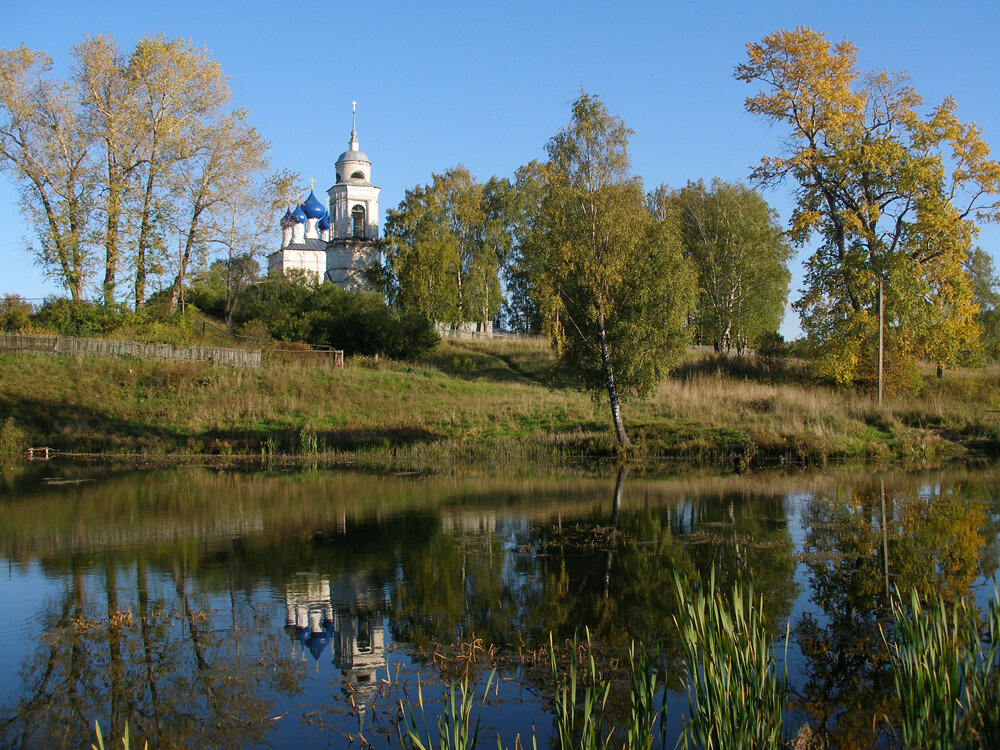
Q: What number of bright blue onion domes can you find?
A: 4